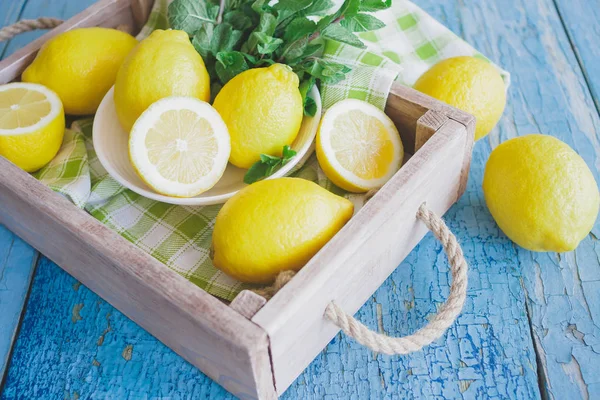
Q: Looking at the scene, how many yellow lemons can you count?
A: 9